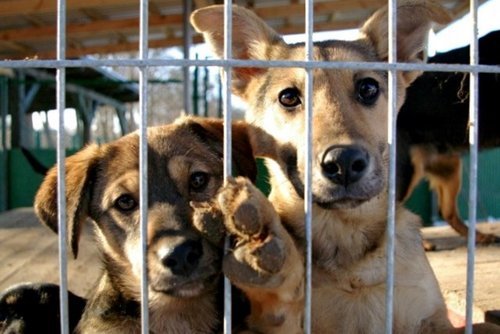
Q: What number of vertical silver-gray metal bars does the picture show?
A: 6